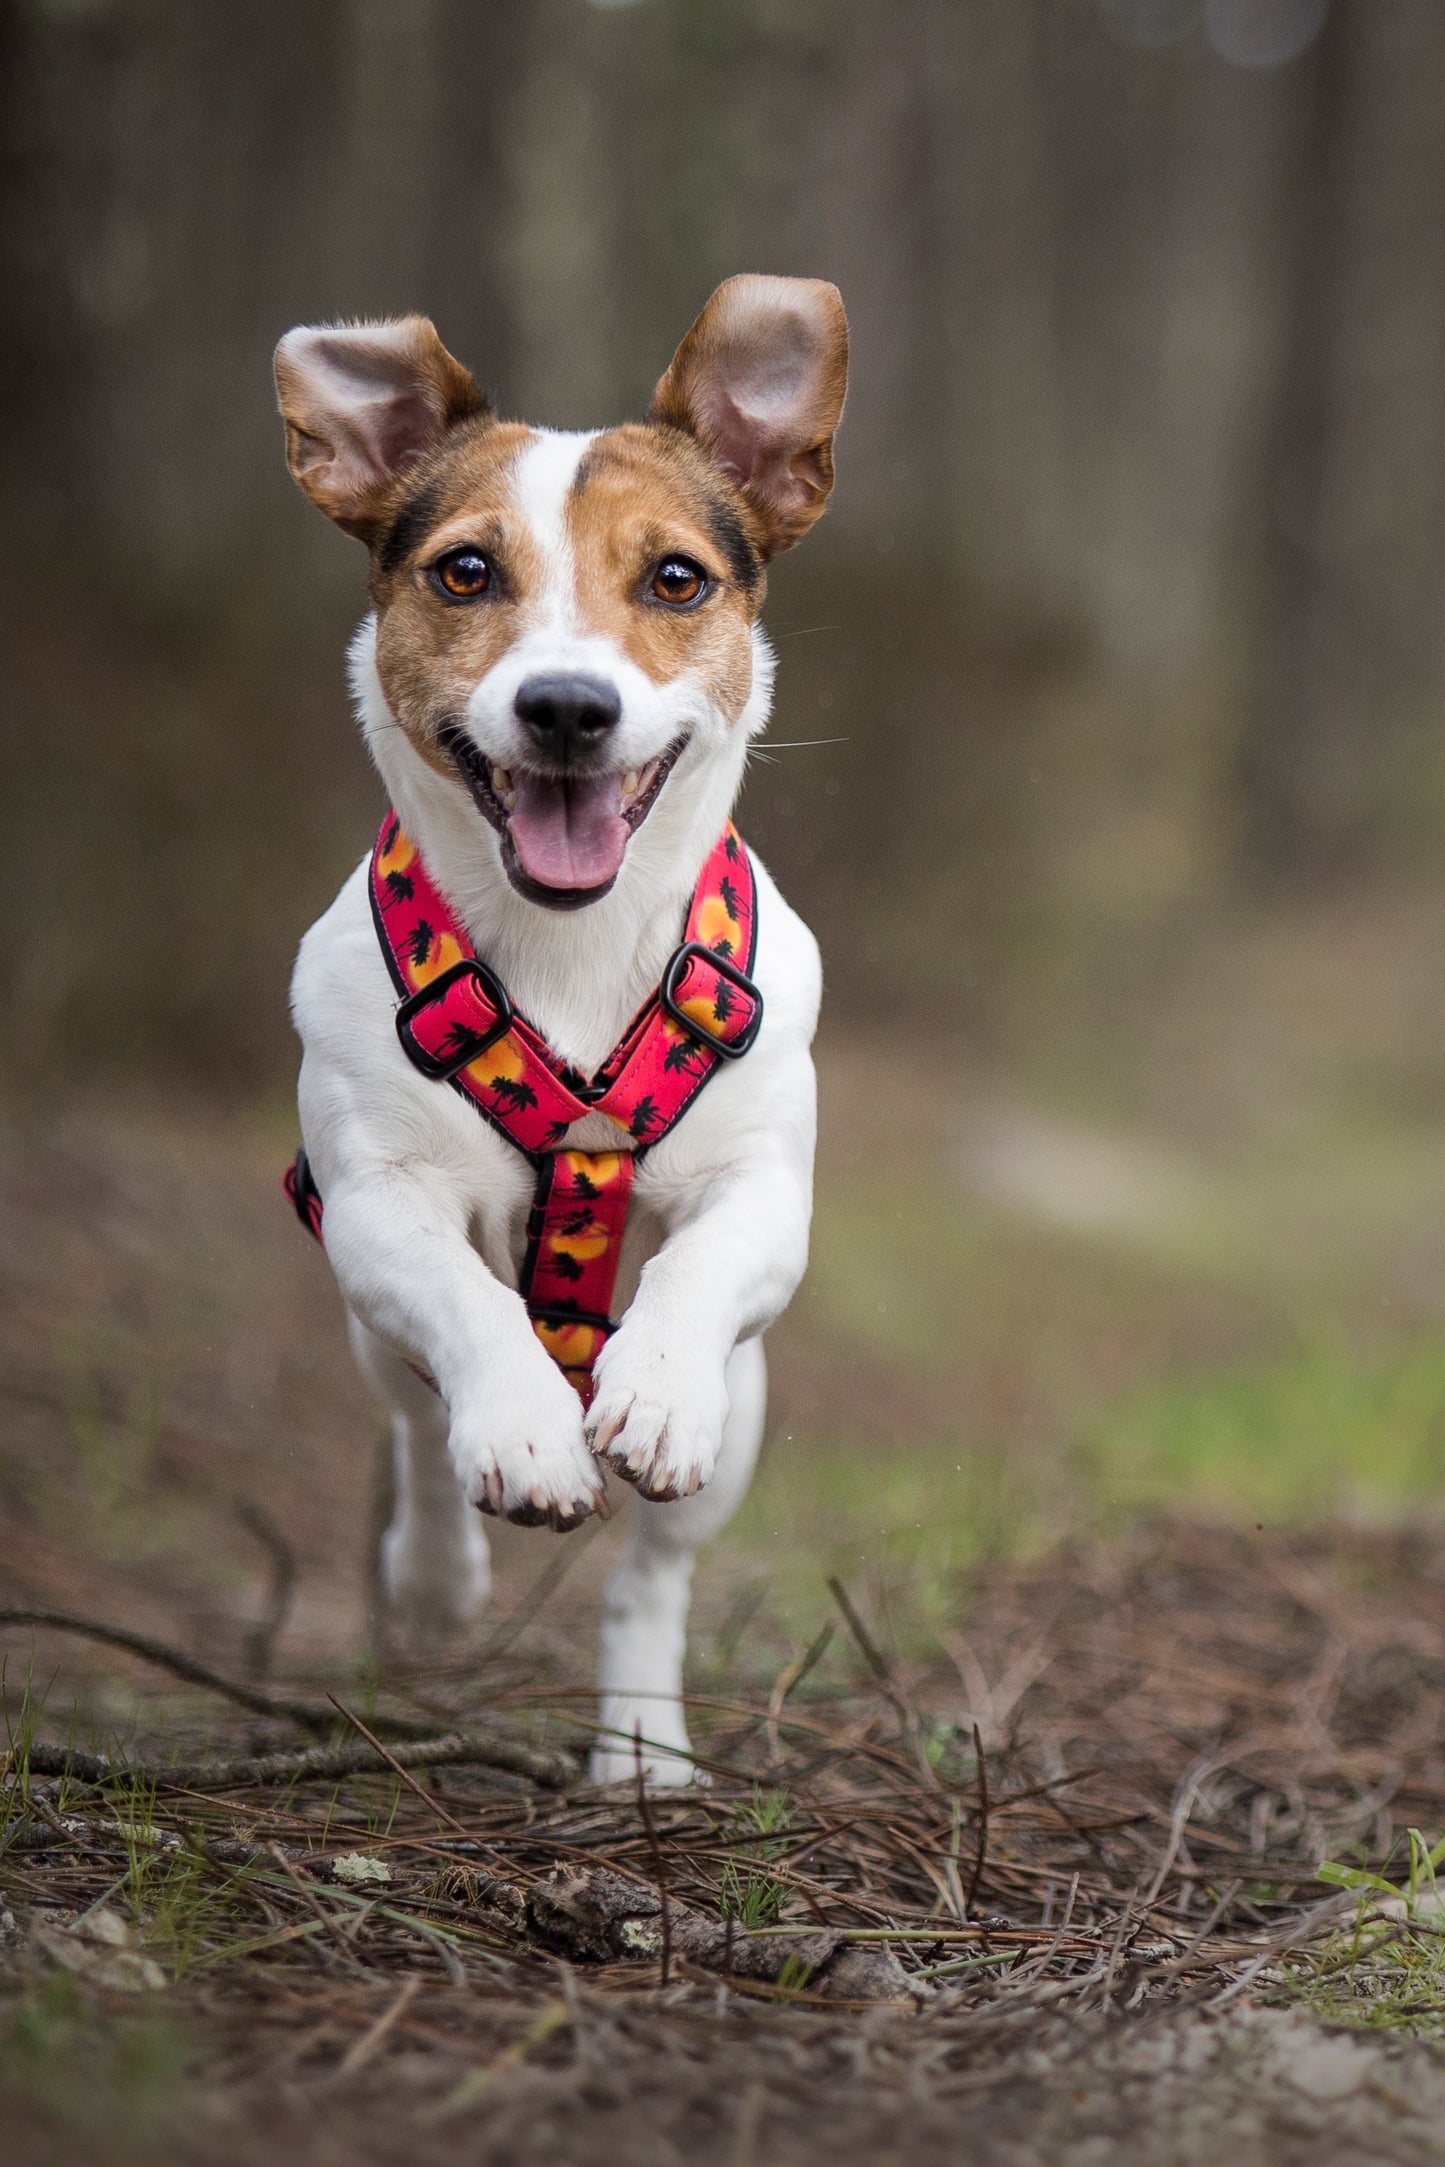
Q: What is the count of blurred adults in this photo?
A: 0